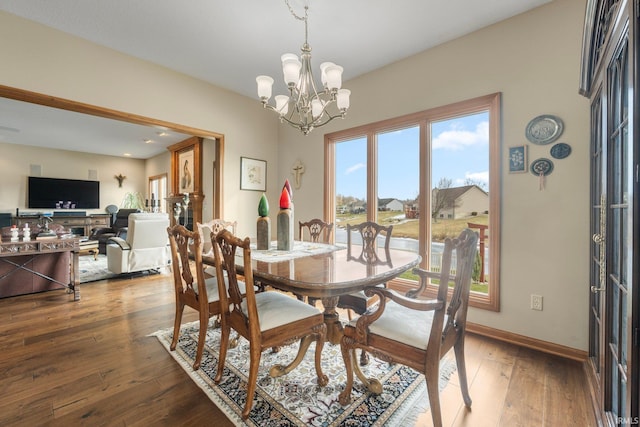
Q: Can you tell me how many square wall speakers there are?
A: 2